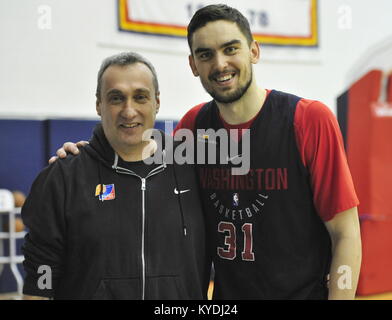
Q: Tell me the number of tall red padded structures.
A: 1